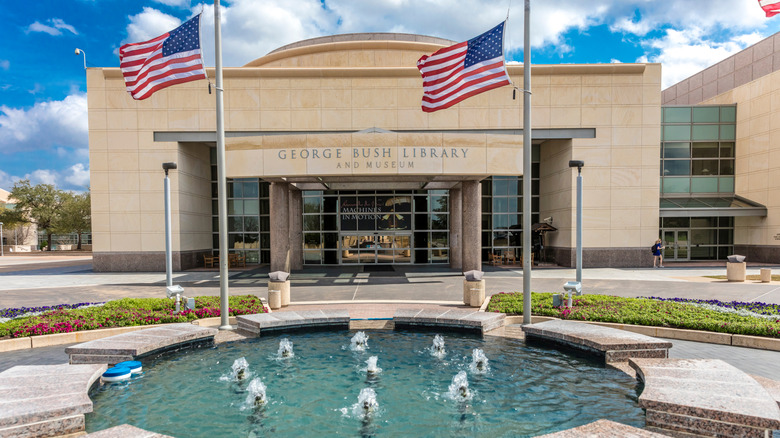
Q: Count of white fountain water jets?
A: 9